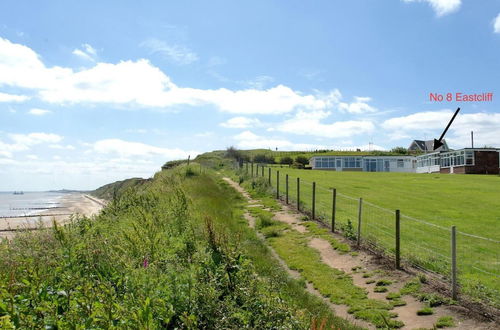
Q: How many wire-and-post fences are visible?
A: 1